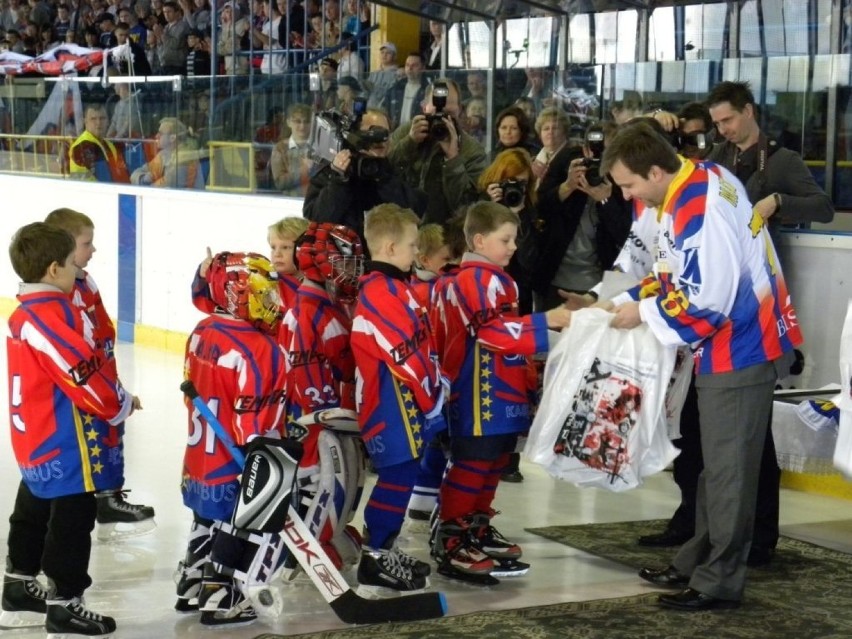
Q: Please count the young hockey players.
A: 9